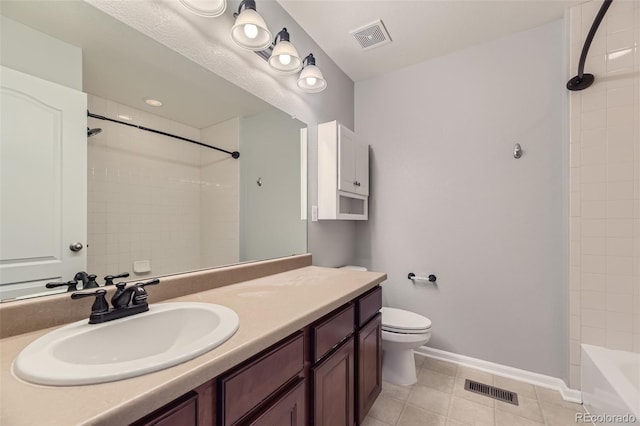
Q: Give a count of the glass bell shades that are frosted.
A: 4